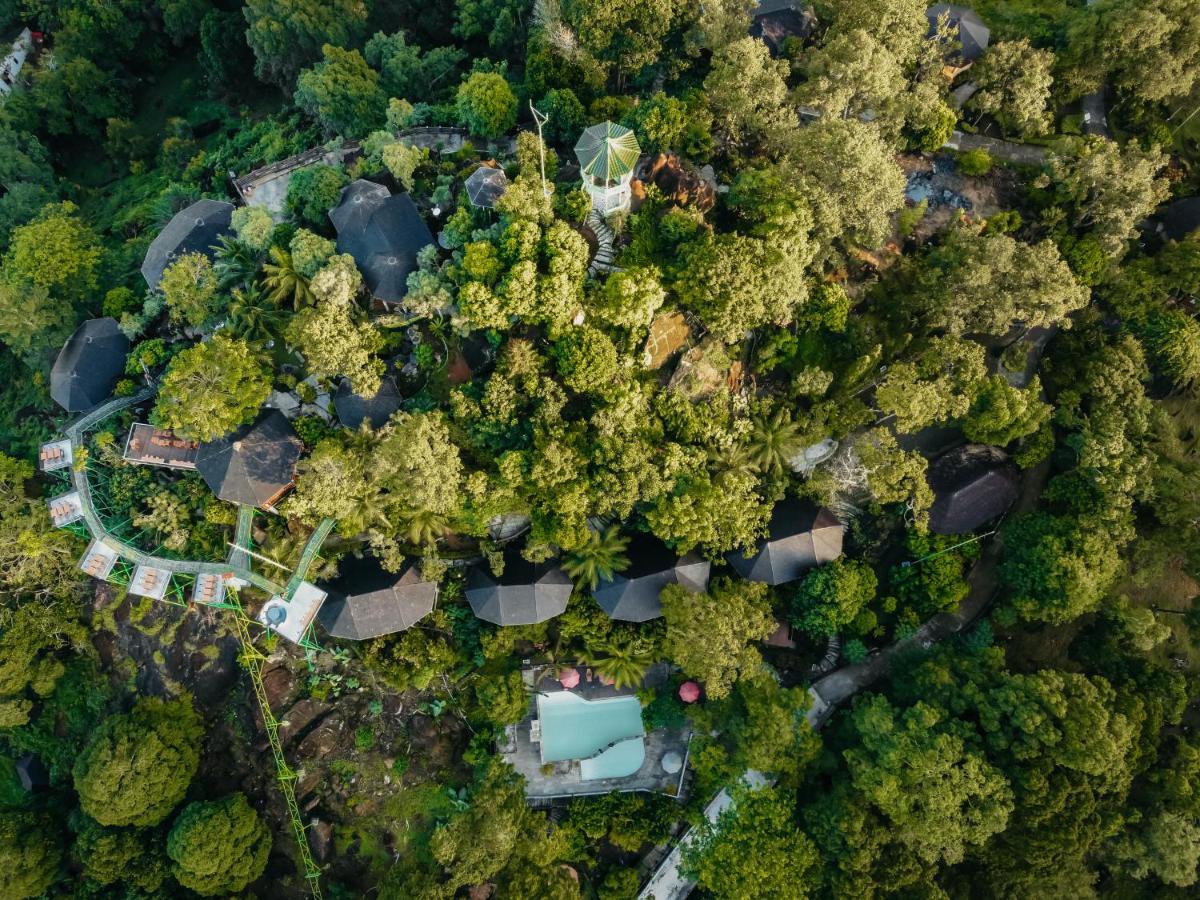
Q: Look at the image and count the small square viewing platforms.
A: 5